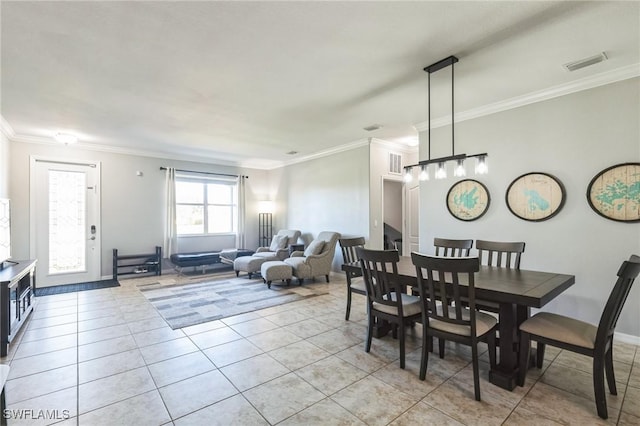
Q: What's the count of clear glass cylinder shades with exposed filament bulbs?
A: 5